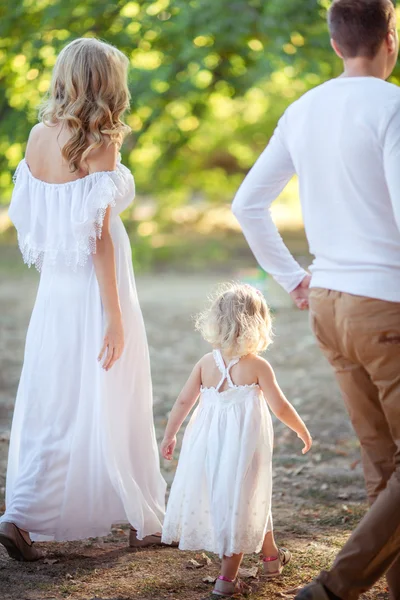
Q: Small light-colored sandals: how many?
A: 2